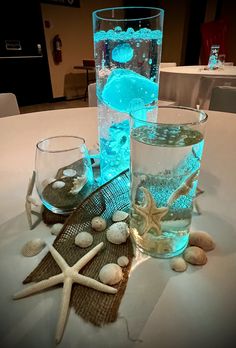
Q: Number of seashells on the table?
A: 11